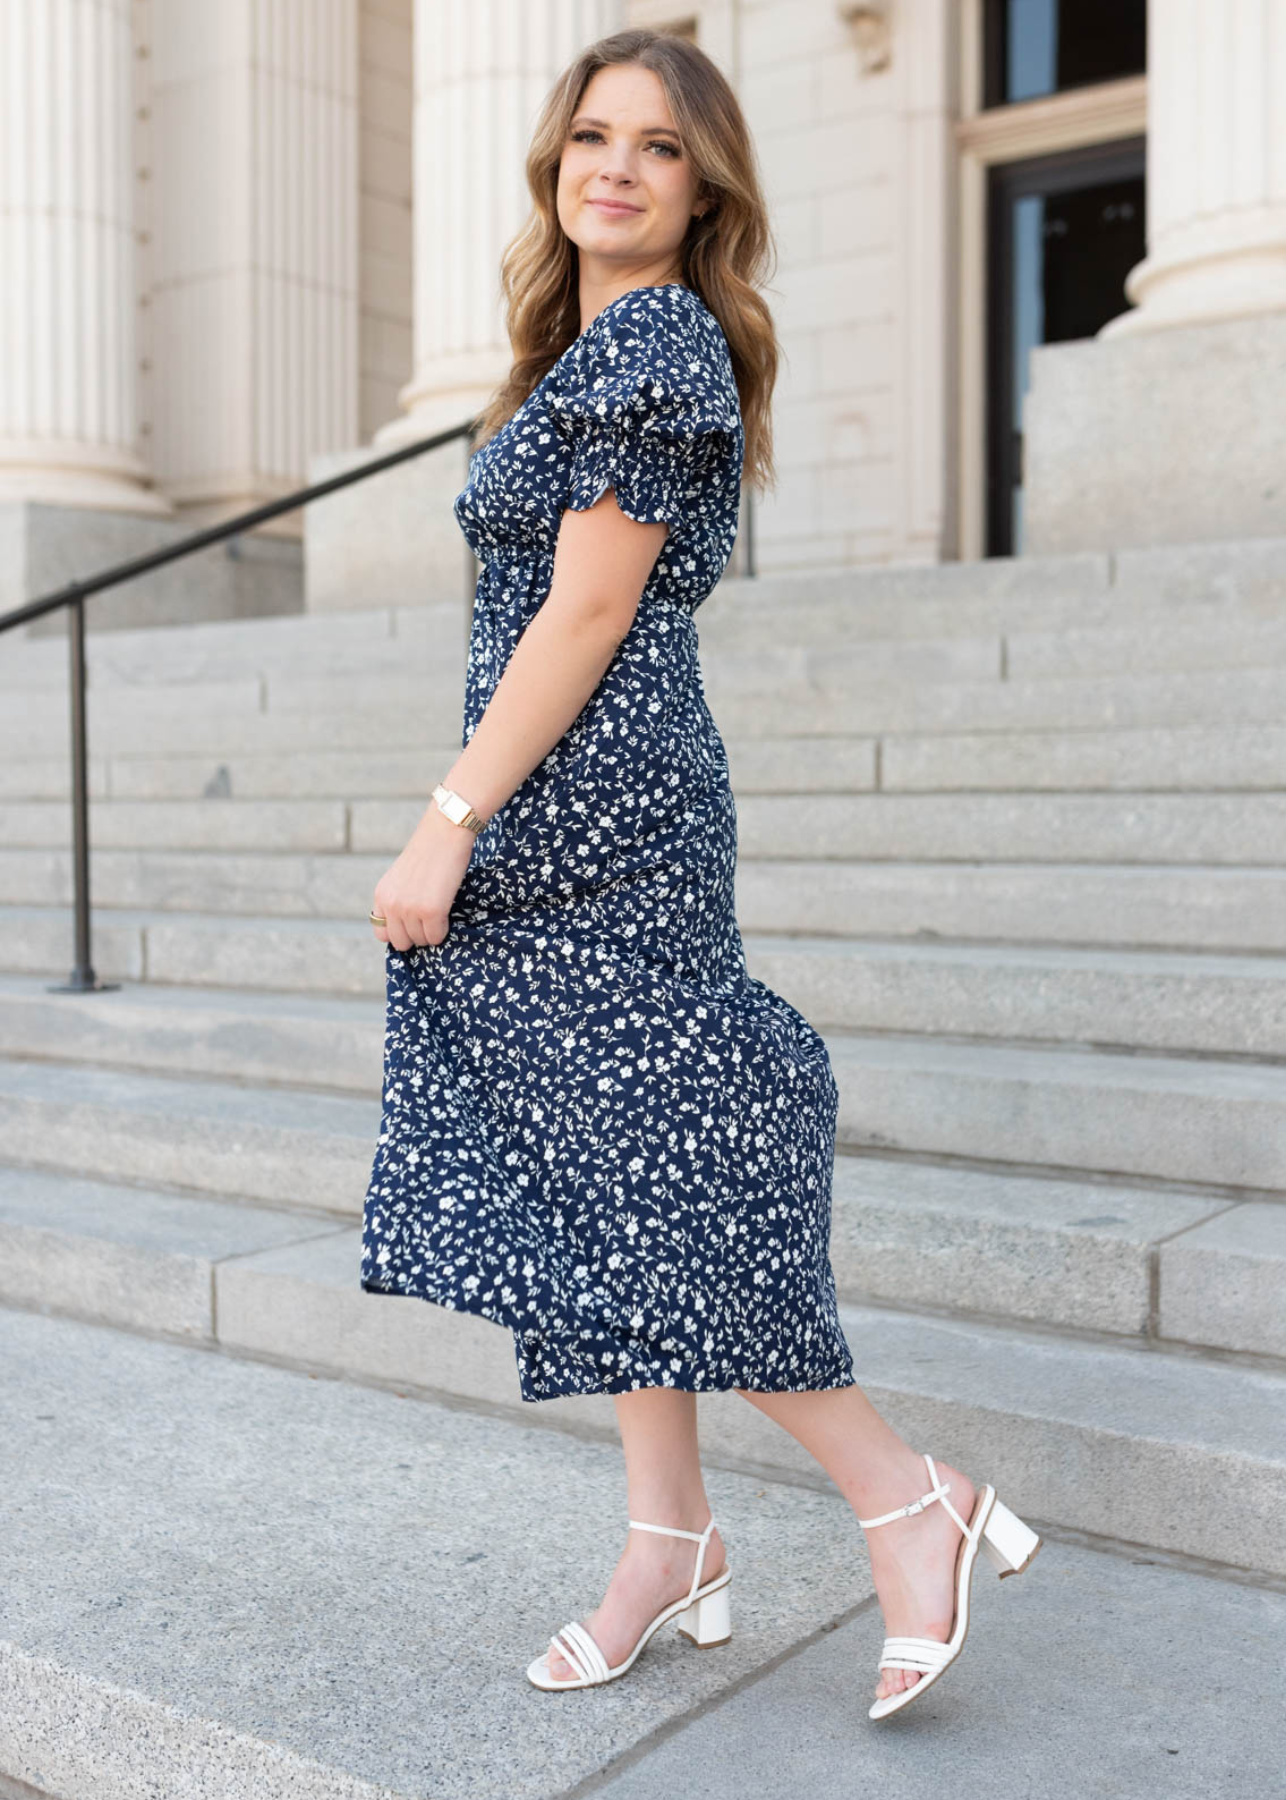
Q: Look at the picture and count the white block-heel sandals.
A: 2